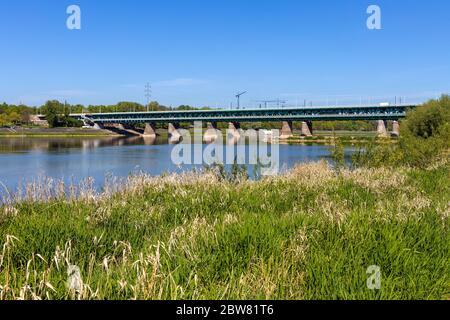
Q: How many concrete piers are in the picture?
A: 8